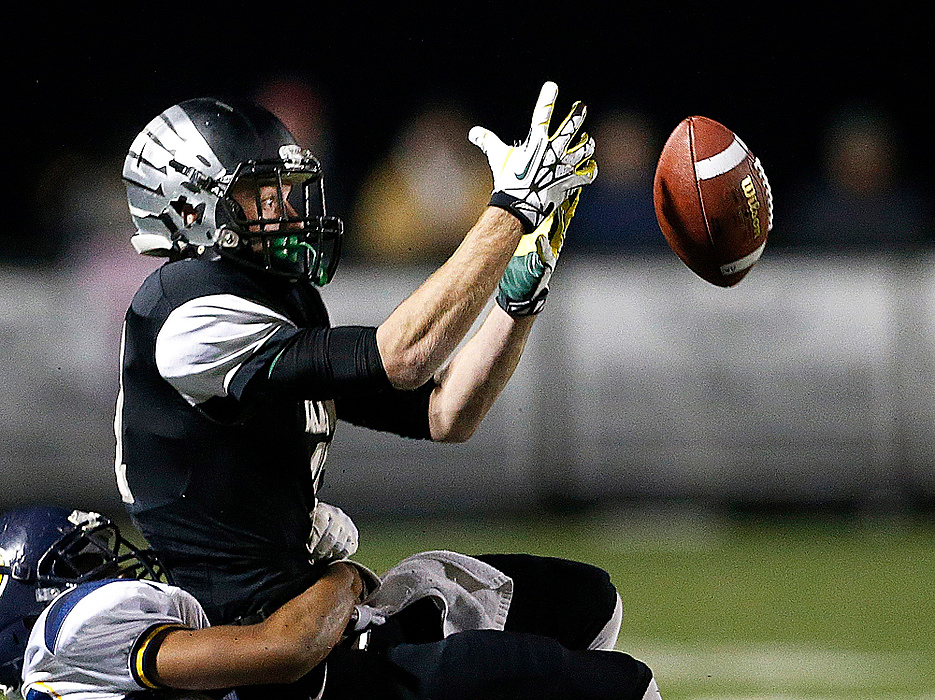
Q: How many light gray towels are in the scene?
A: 1